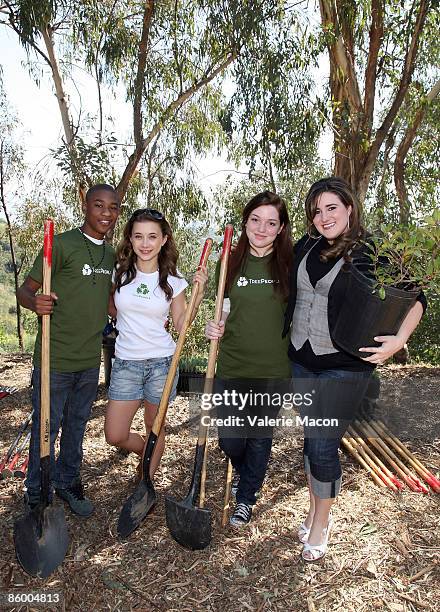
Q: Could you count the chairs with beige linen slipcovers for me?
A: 0